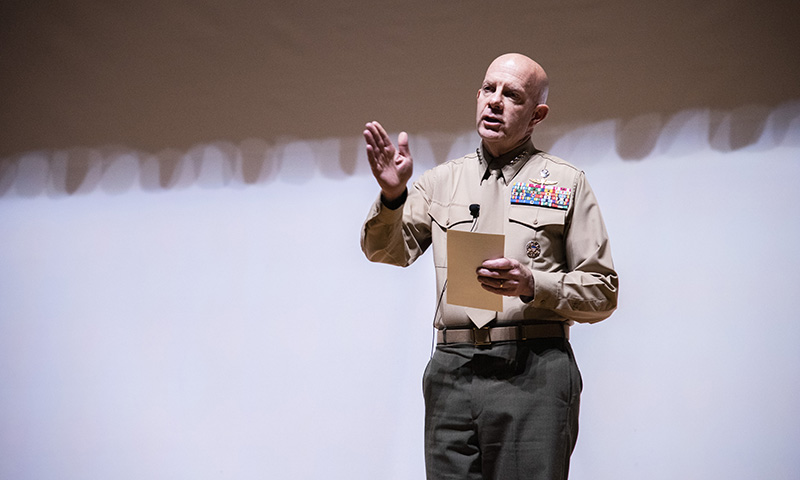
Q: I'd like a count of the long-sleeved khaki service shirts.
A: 1